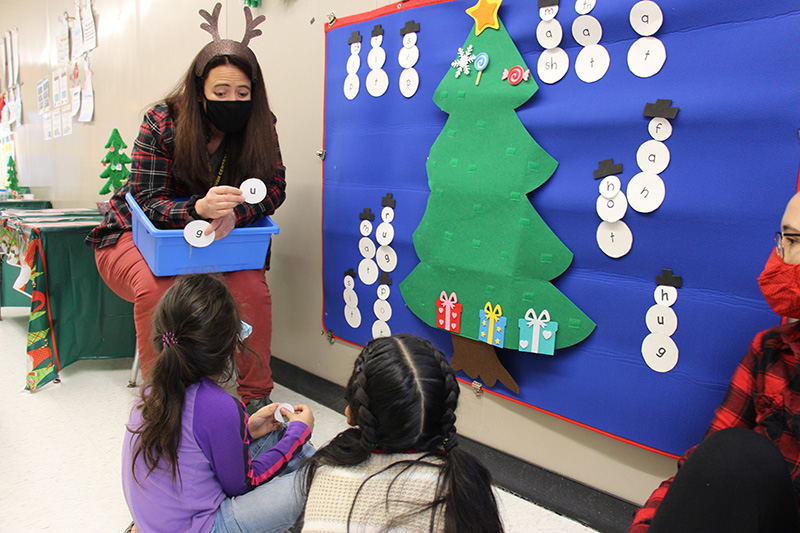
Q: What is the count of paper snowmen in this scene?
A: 13